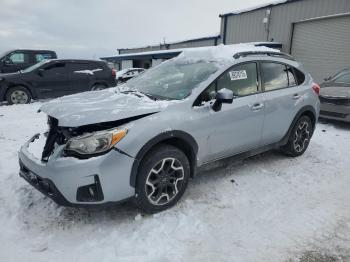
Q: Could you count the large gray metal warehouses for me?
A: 1